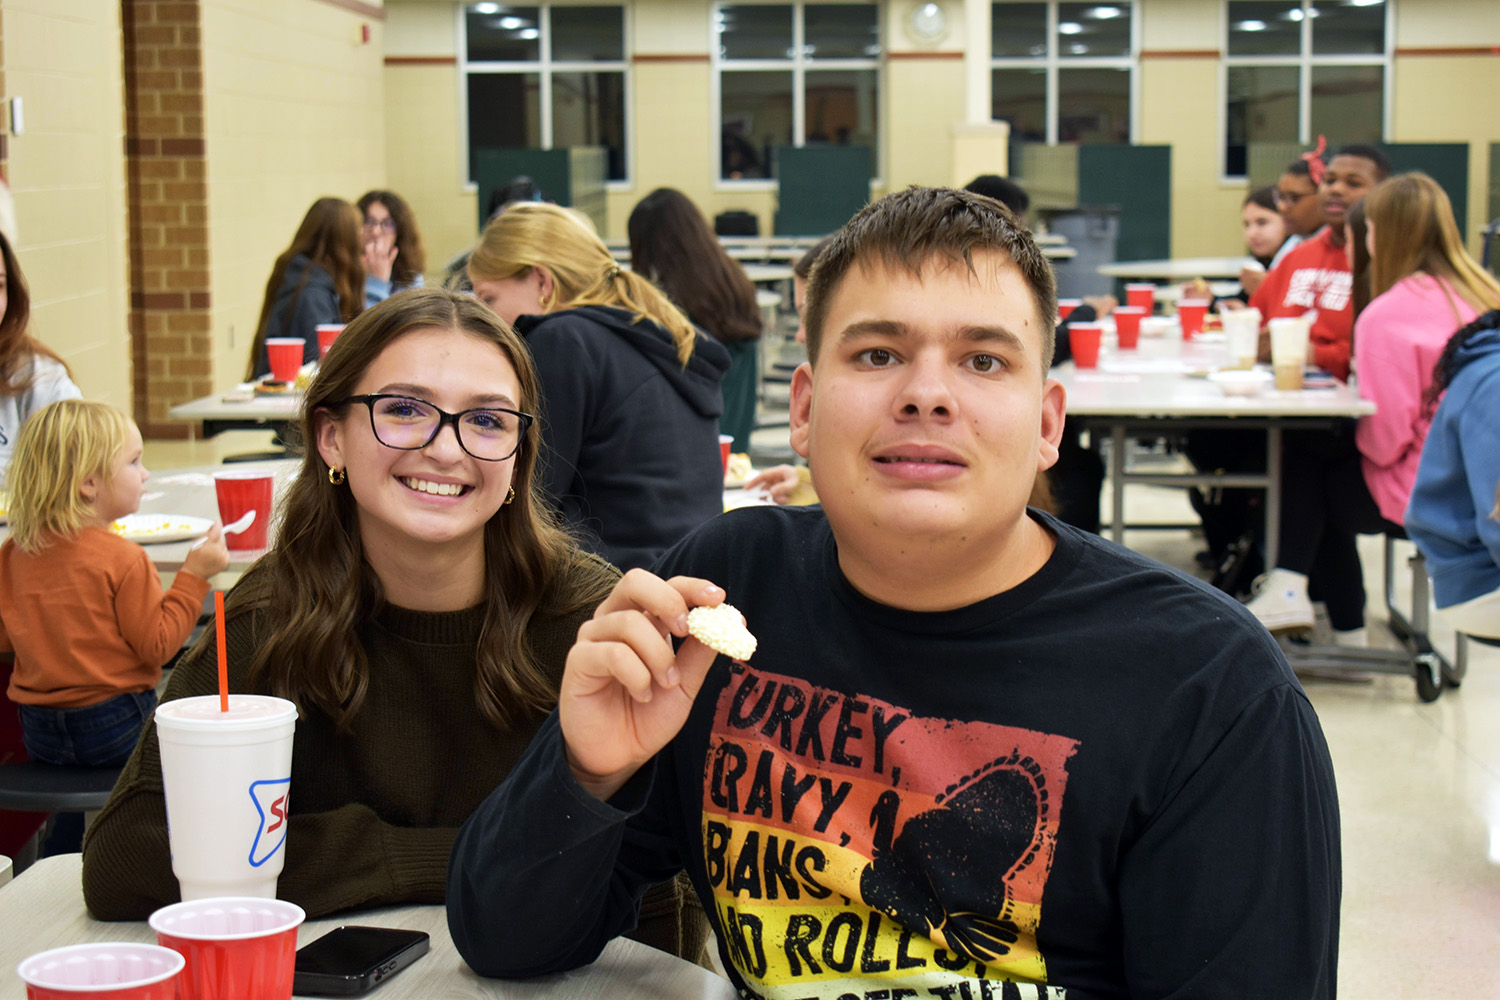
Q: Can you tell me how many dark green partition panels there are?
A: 4